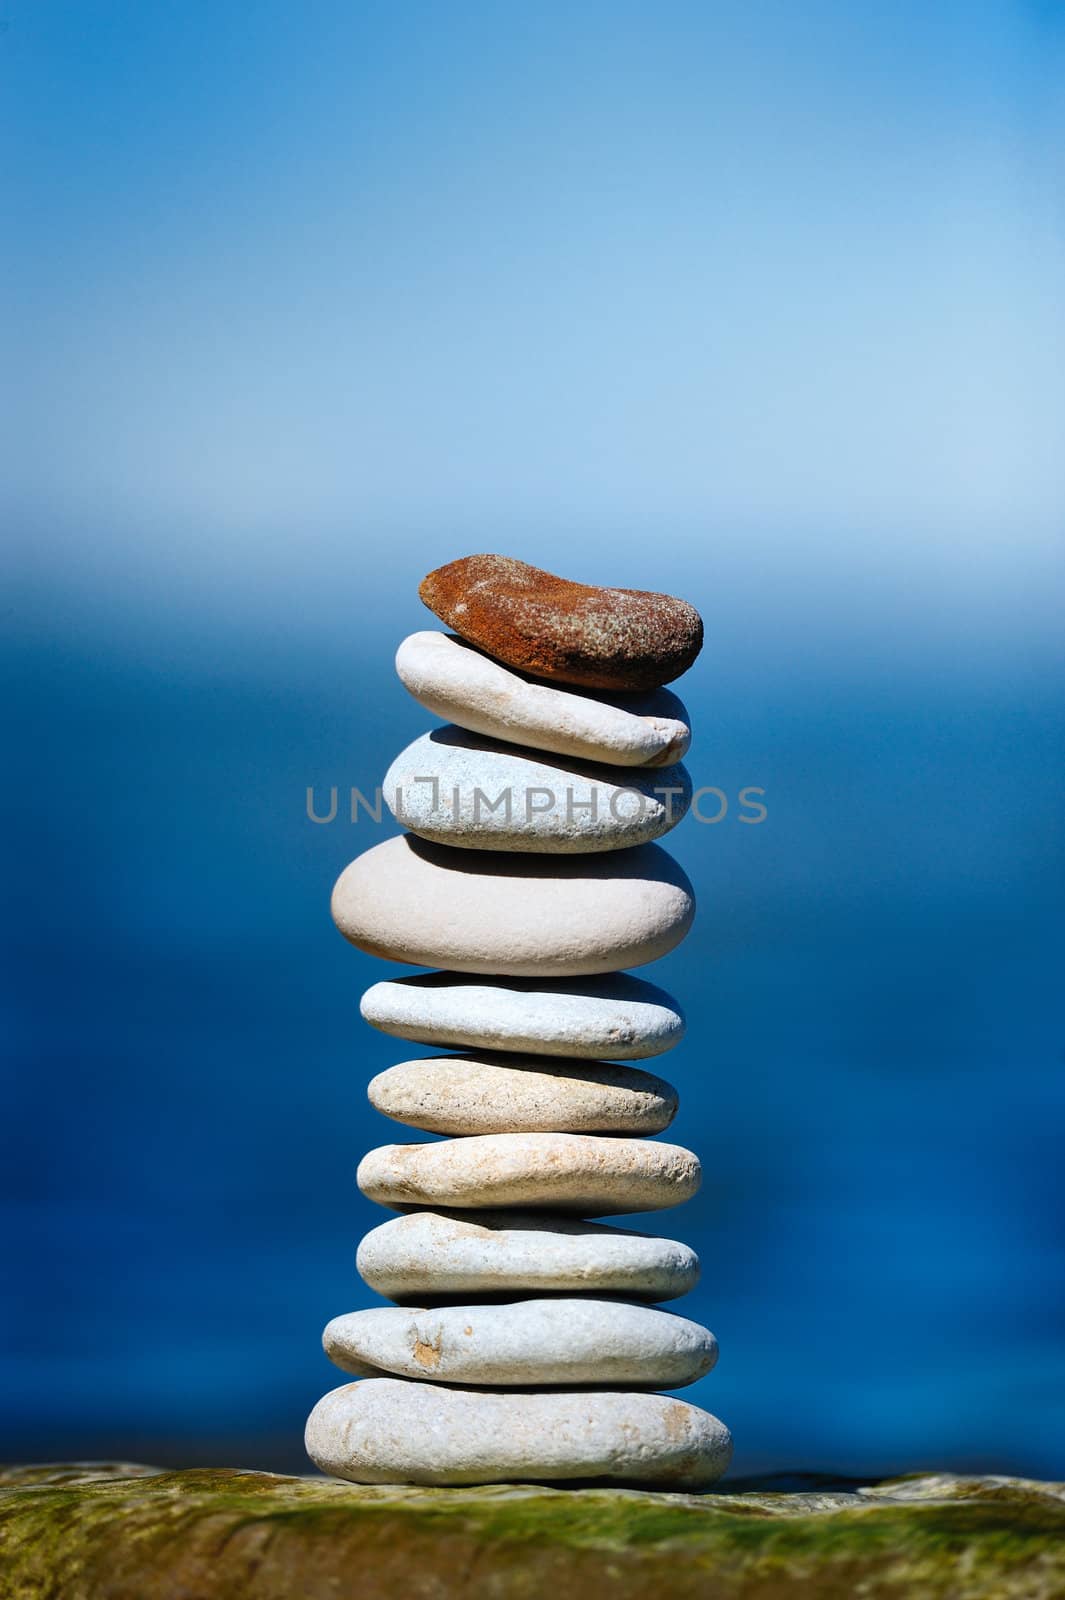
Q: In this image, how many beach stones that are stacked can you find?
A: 10